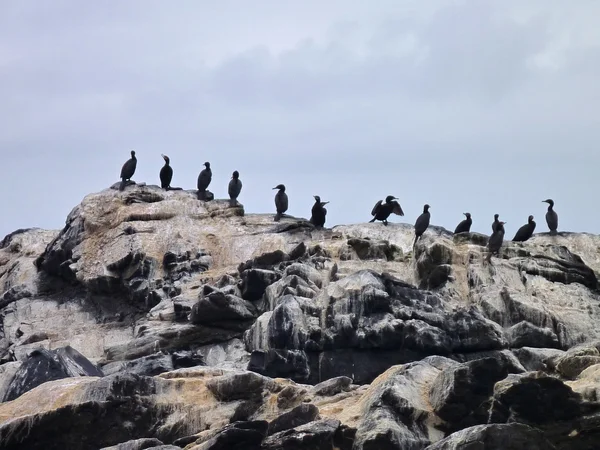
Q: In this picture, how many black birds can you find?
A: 14